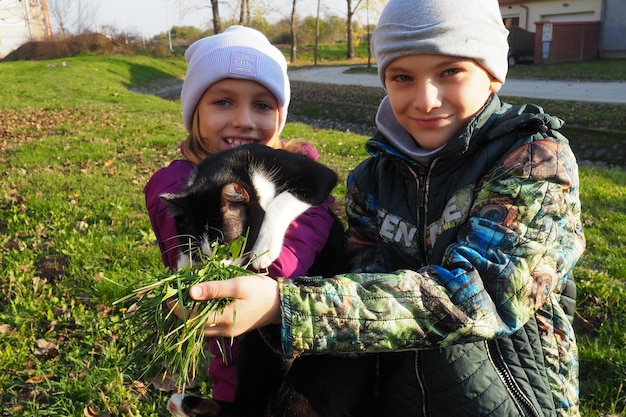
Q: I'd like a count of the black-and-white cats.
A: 1